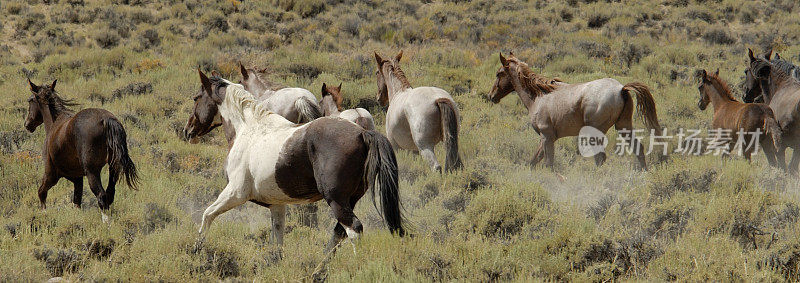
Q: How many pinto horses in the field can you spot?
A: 1